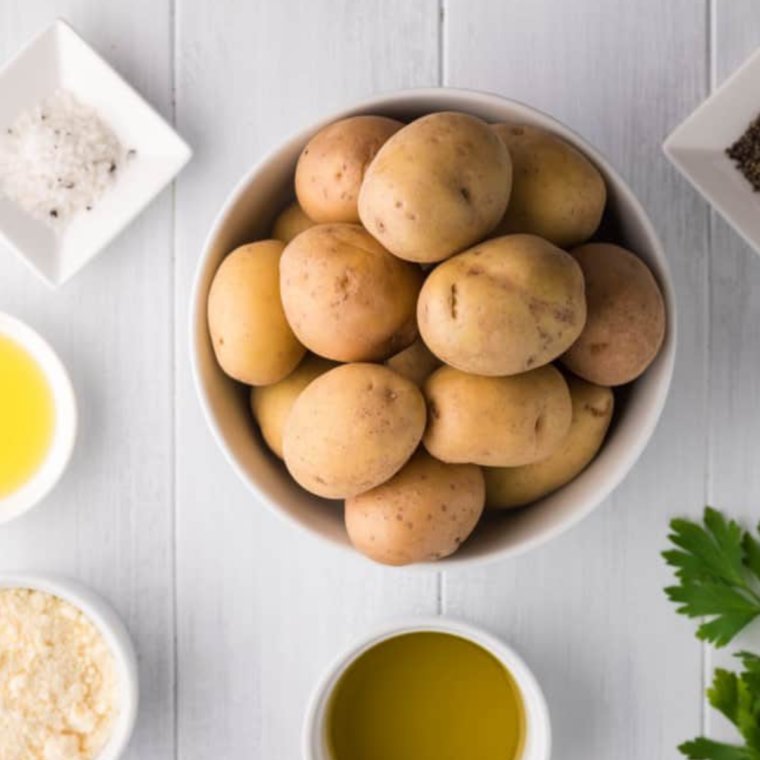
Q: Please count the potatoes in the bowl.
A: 14